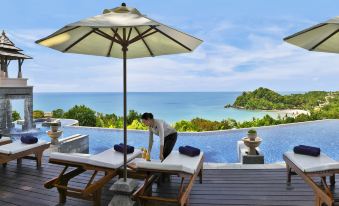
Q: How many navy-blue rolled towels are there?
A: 4